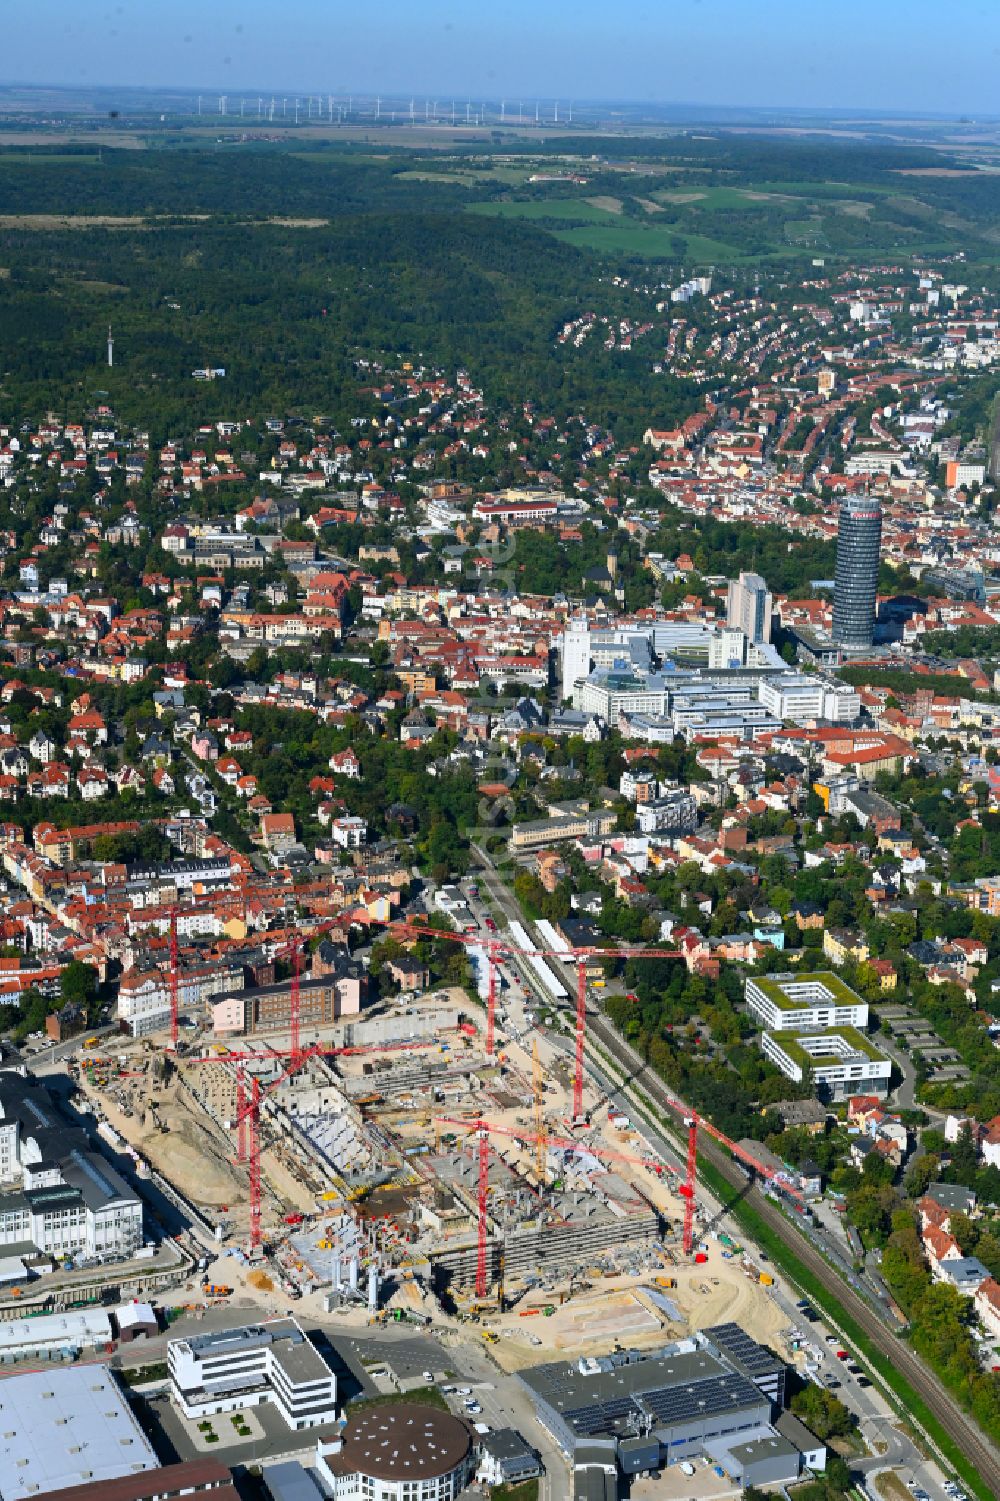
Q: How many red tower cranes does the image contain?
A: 8